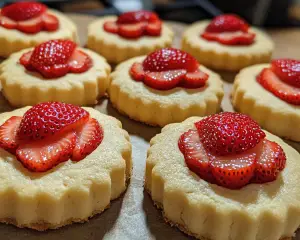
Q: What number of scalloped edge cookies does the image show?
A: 8